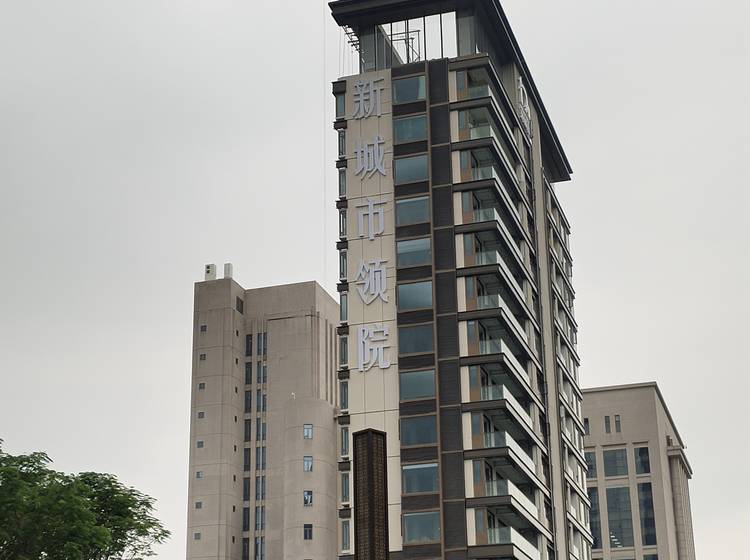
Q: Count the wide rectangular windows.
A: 11